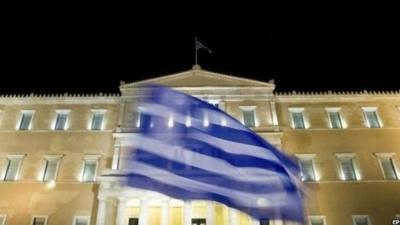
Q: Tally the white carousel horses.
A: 0